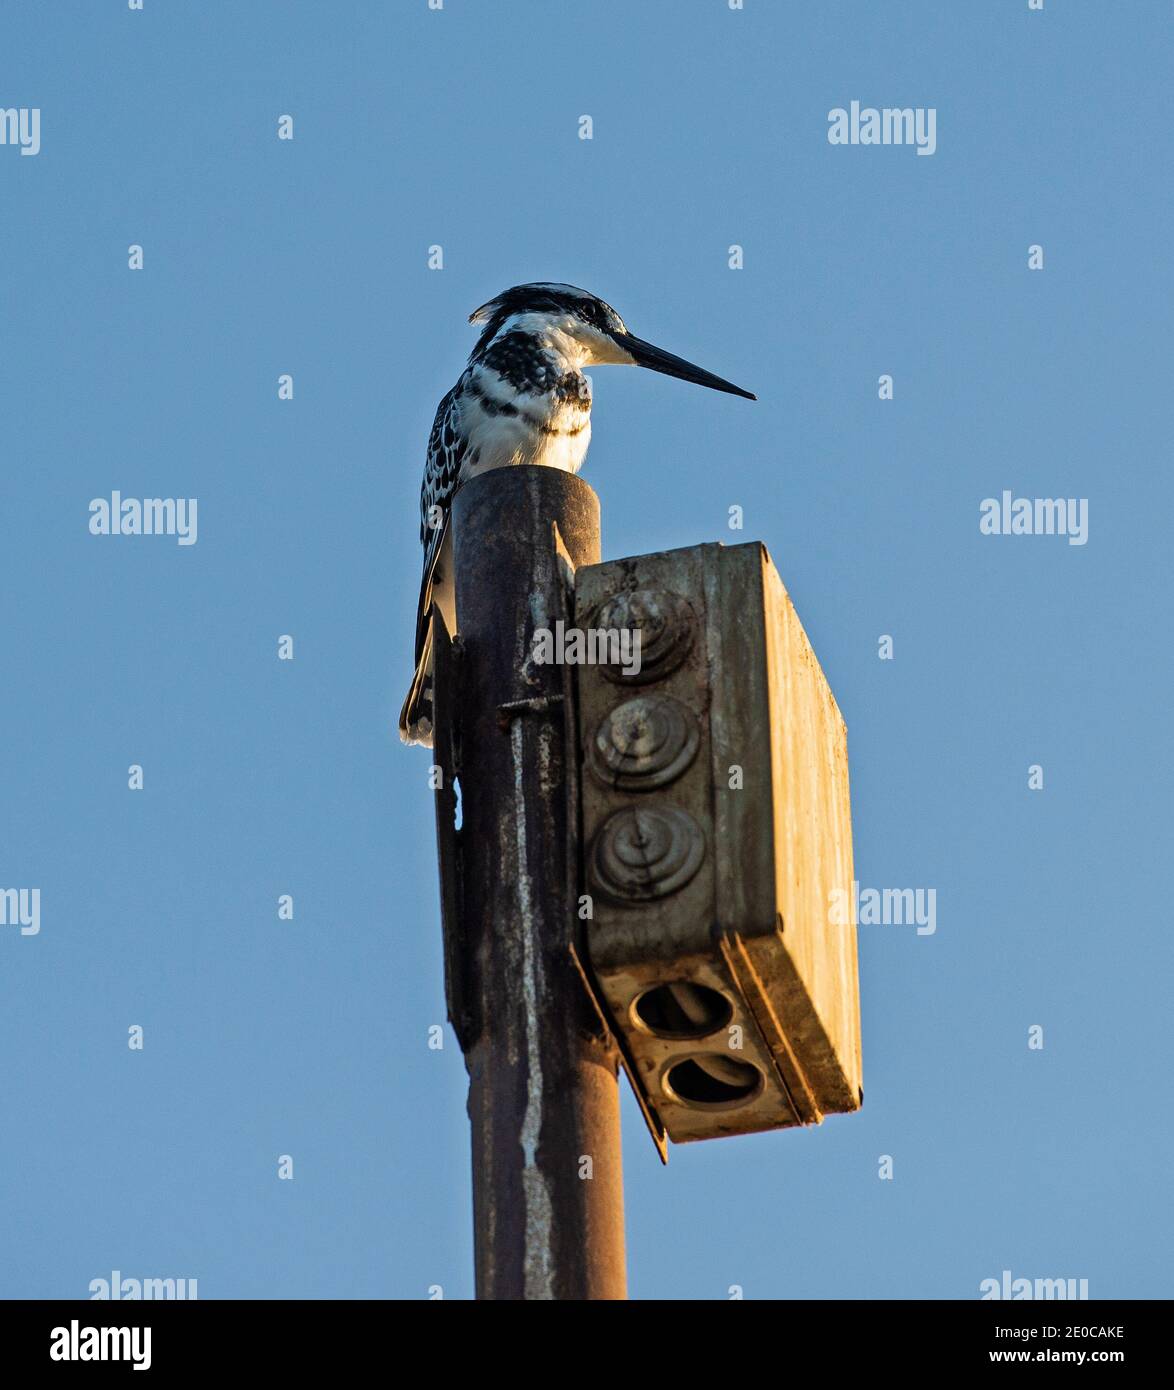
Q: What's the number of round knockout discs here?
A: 3